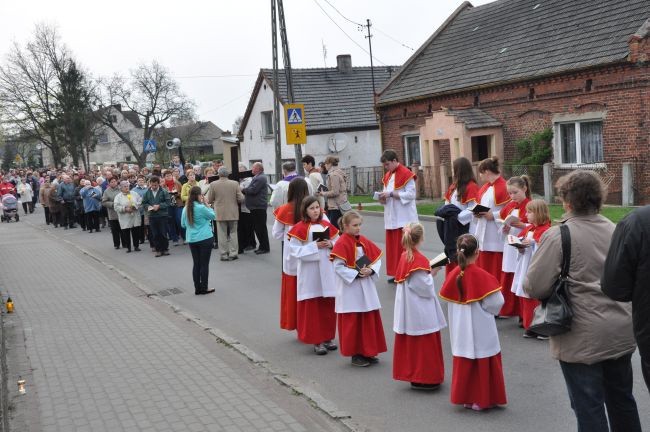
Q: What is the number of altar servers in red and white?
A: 10